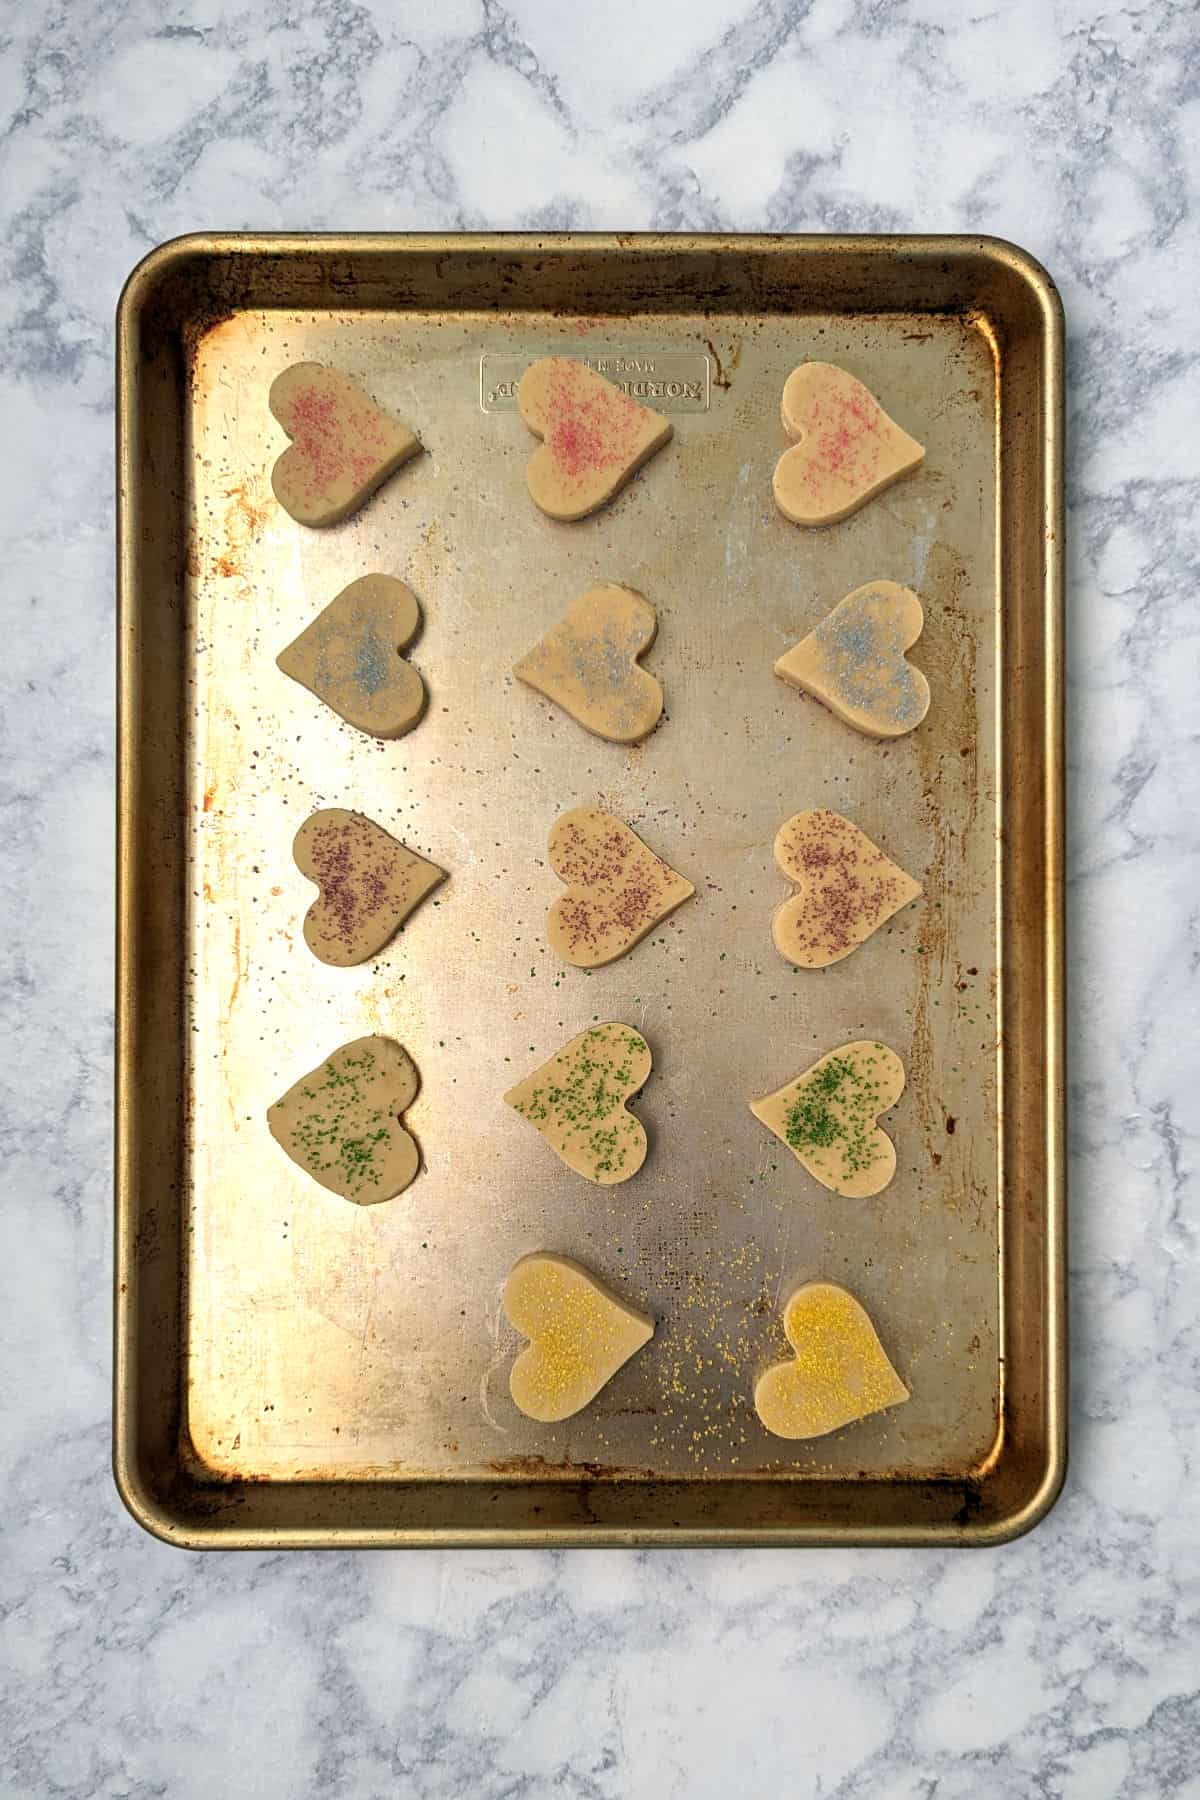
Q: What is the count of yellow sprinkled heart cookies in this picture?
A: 2